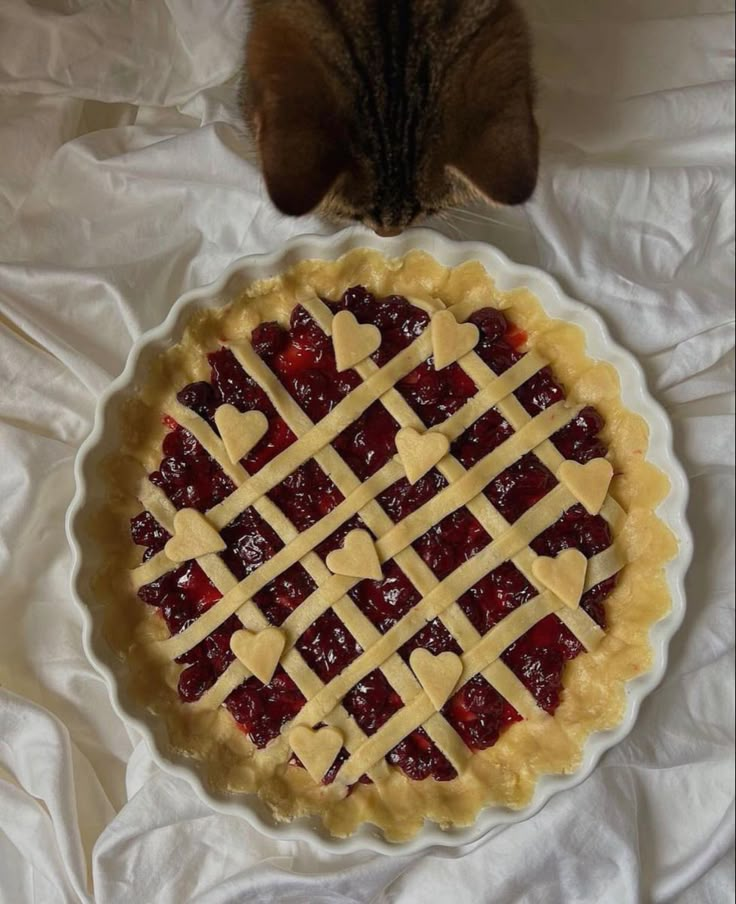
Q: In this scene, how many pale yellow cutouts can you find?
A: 11